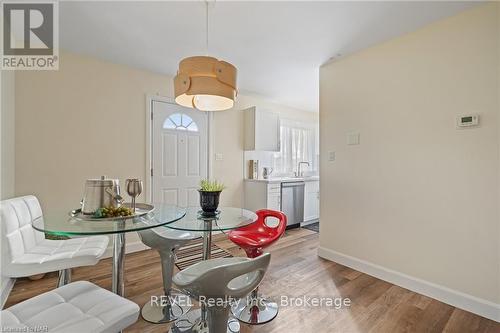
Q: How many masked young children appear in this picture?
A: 0